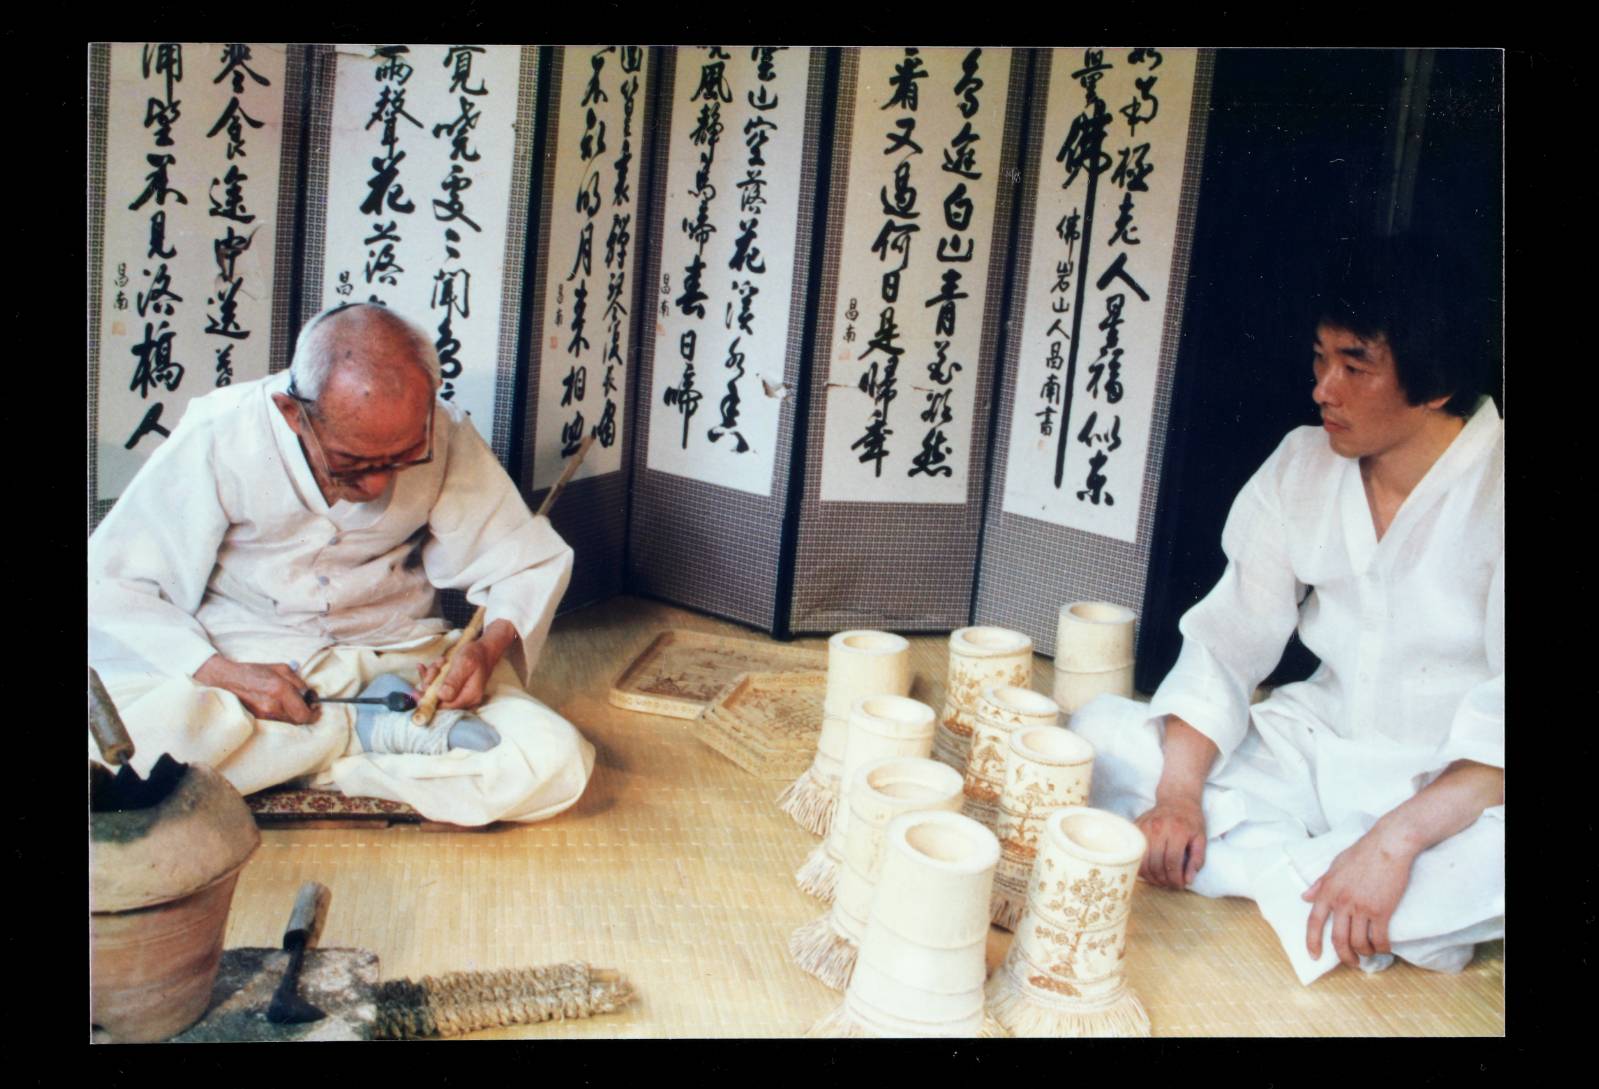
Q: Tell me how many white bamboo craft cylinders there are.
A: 9